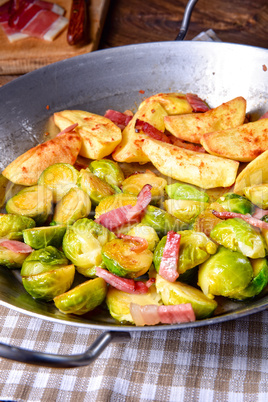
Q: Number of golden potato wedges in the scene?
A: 8